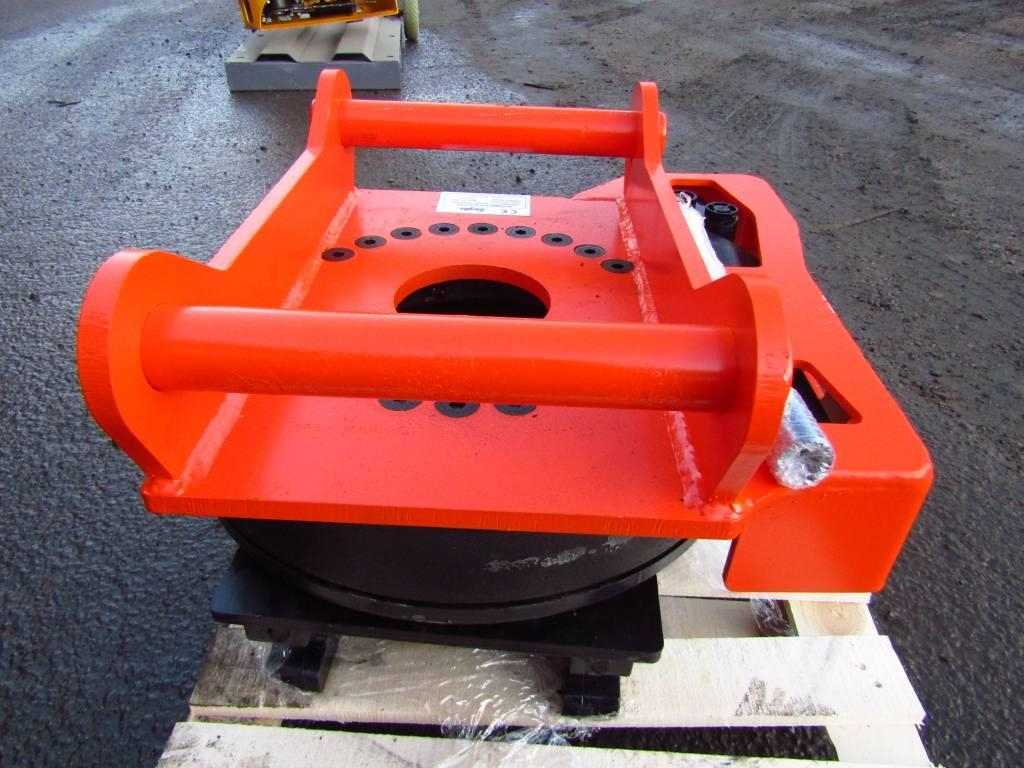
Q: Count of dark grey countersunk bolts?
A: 12